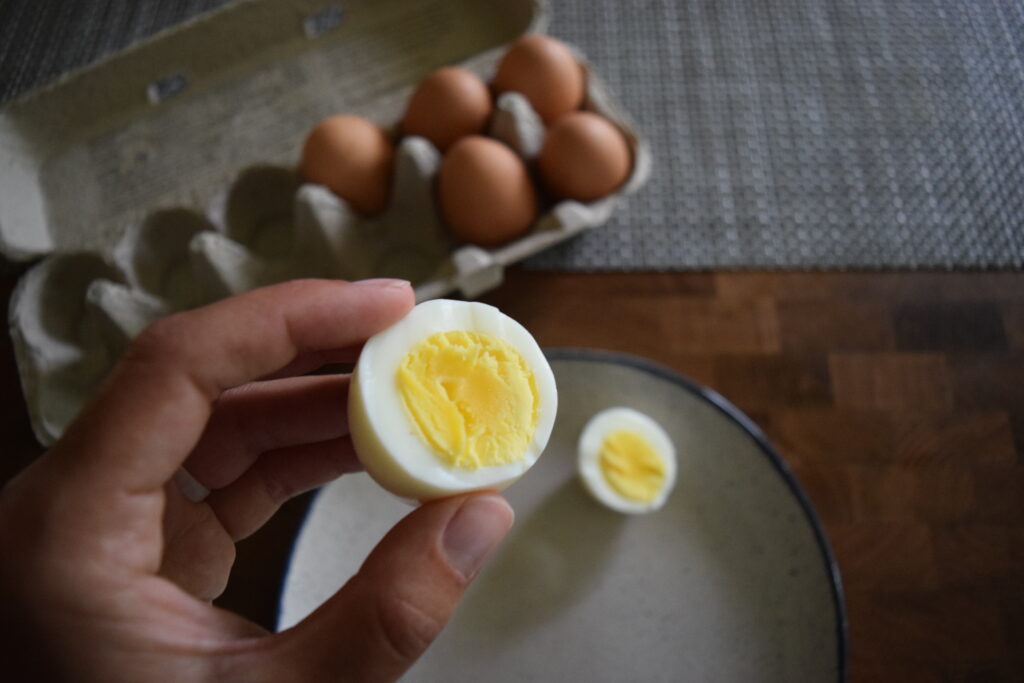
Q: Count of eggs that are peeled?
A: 1